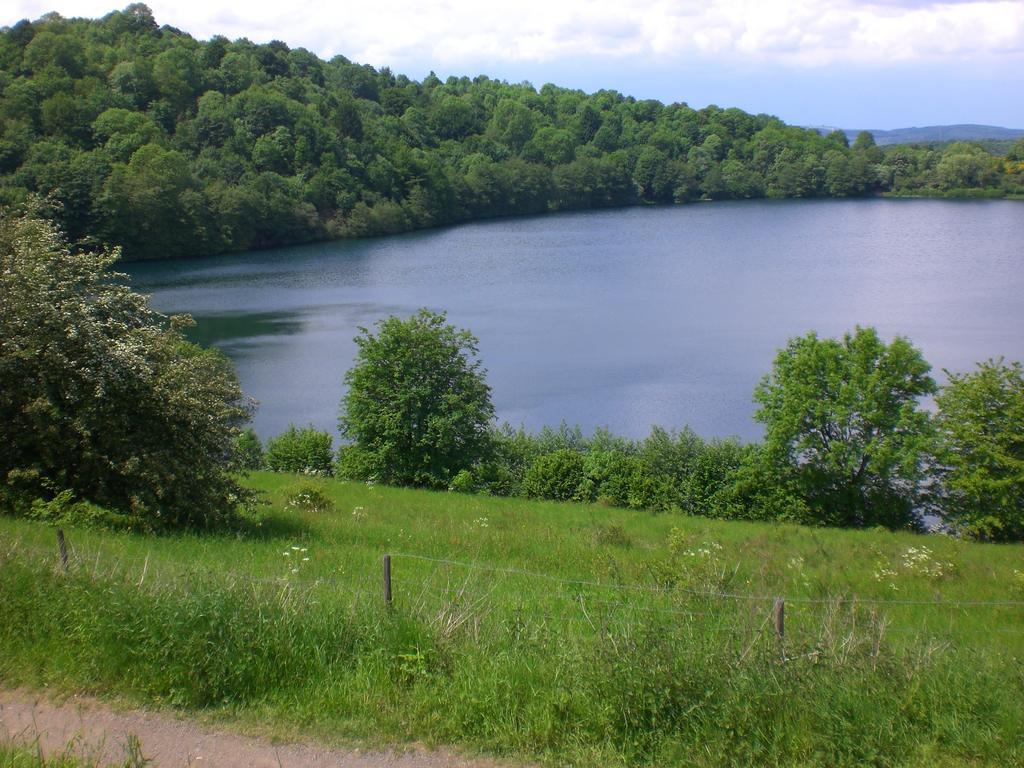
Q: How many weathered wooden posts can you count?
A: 3